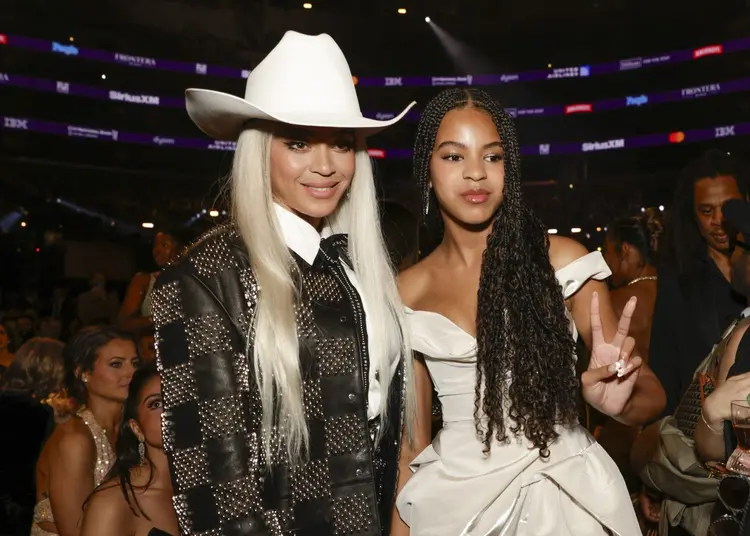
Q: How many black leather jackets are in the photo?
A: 1